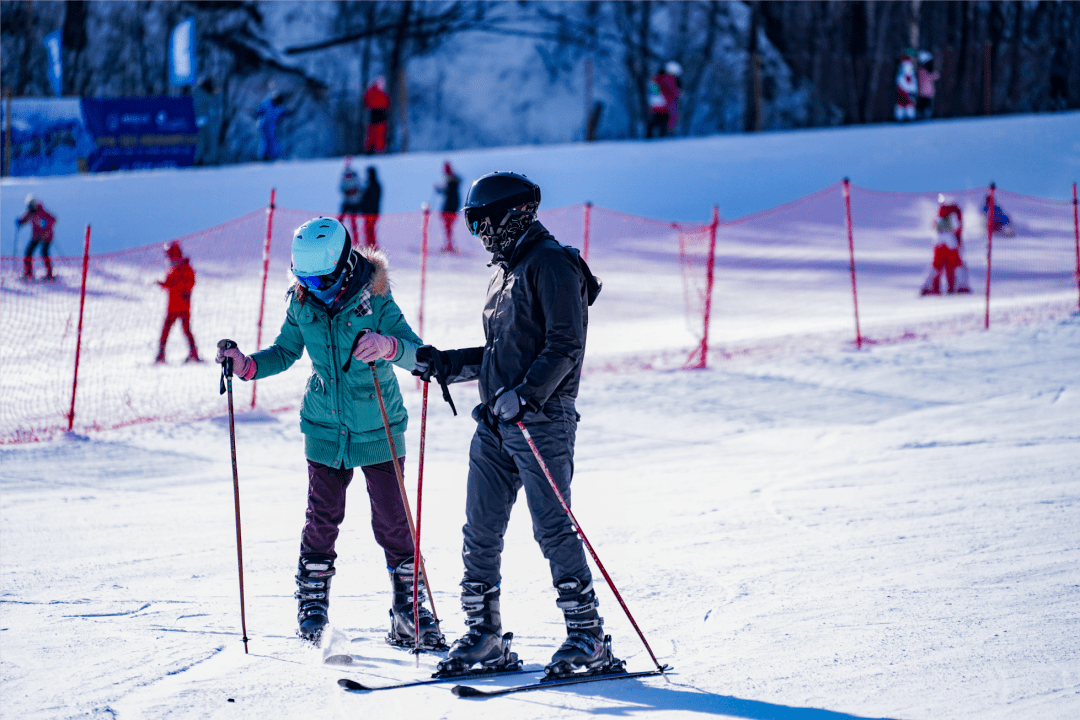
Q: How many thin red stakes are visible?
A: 8